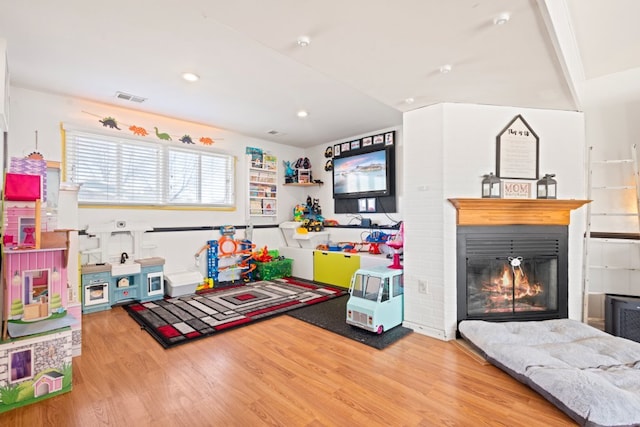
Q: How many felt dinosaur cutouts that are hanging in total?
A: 5